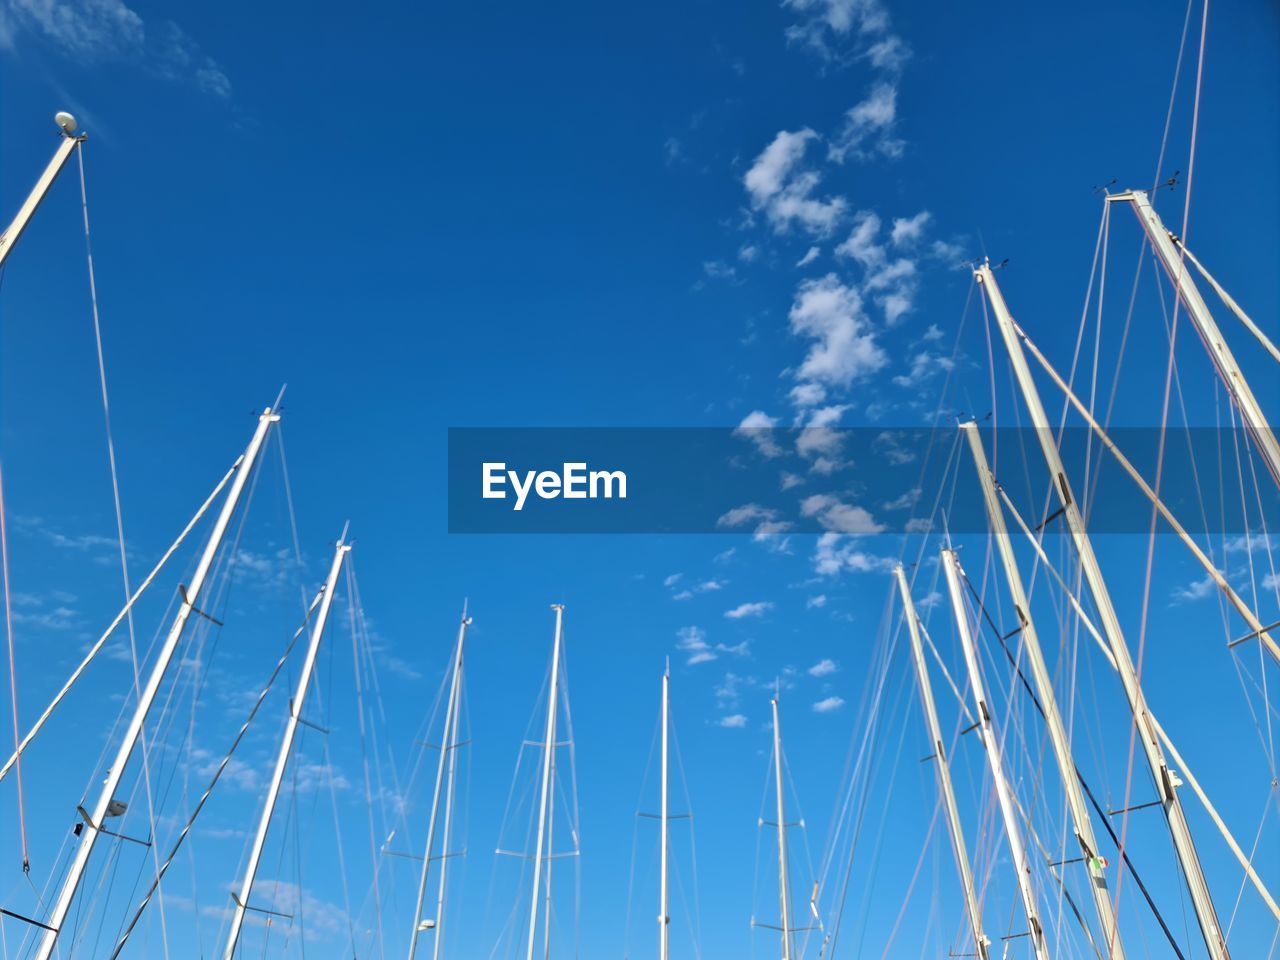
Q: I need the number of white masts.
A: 12